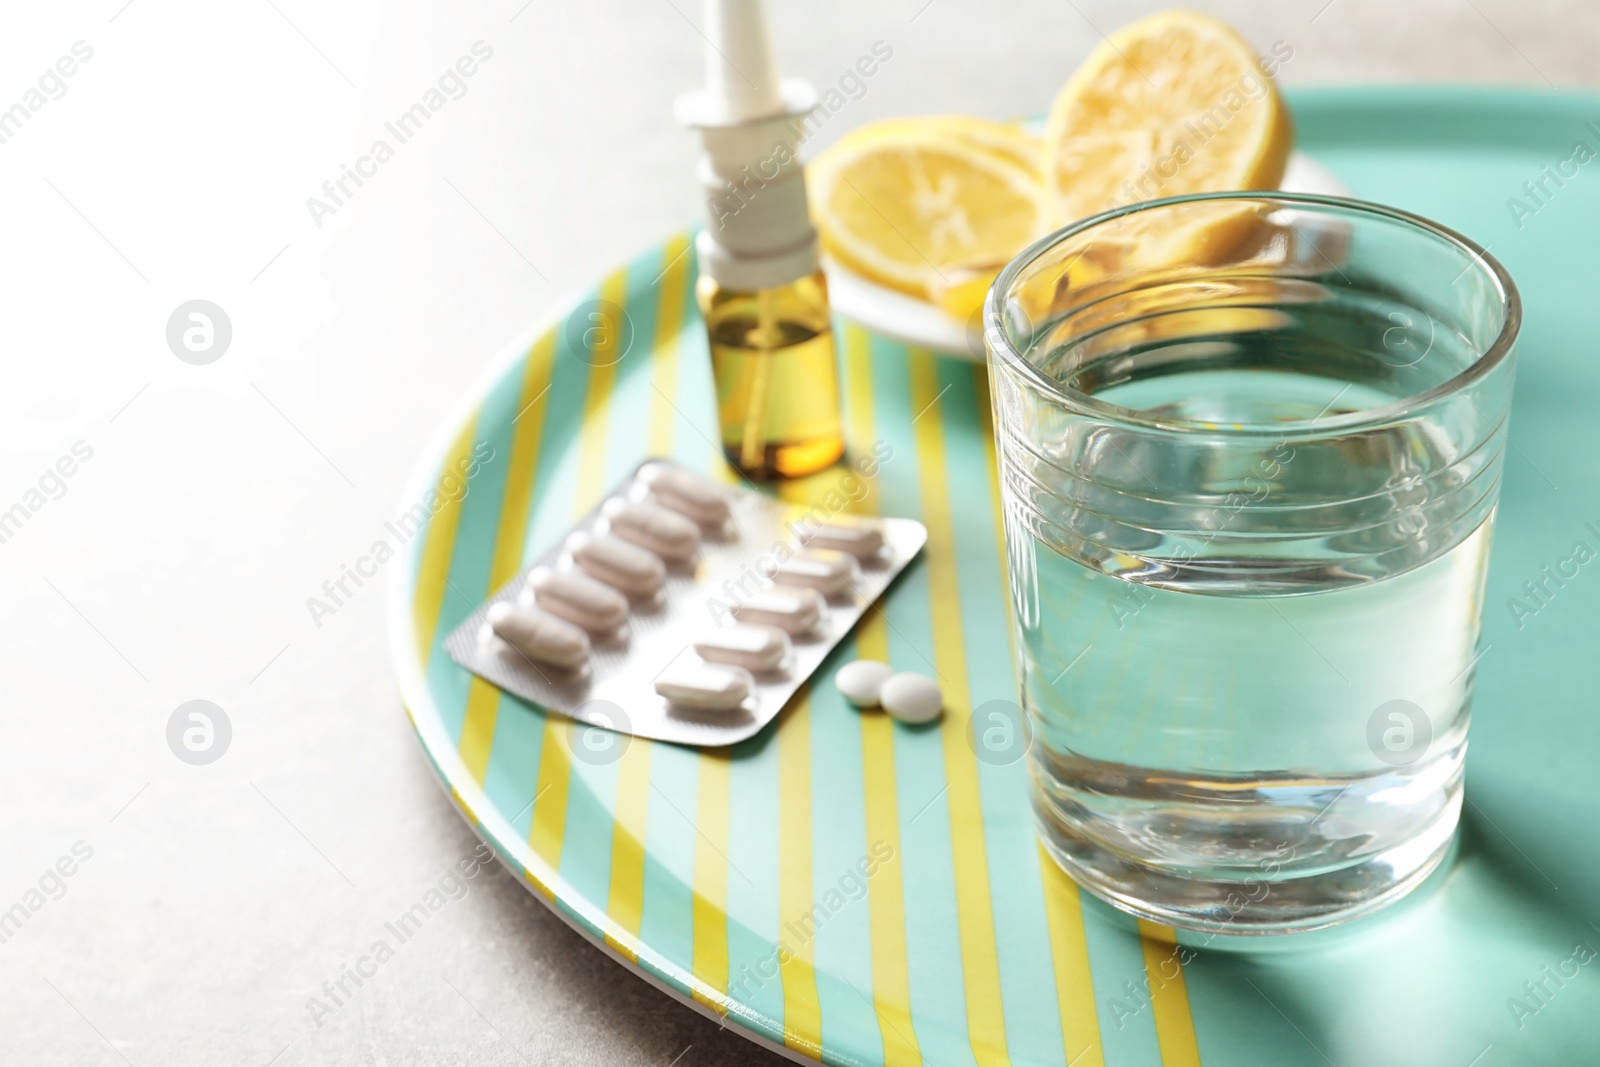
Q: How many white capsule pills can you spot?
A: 10